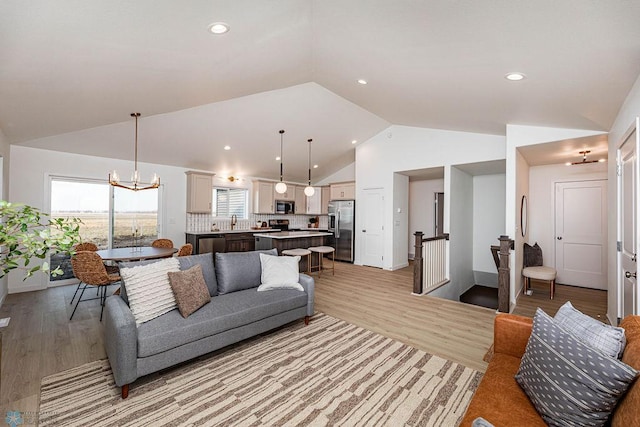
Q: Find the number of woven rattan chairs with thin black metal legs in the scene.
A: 4